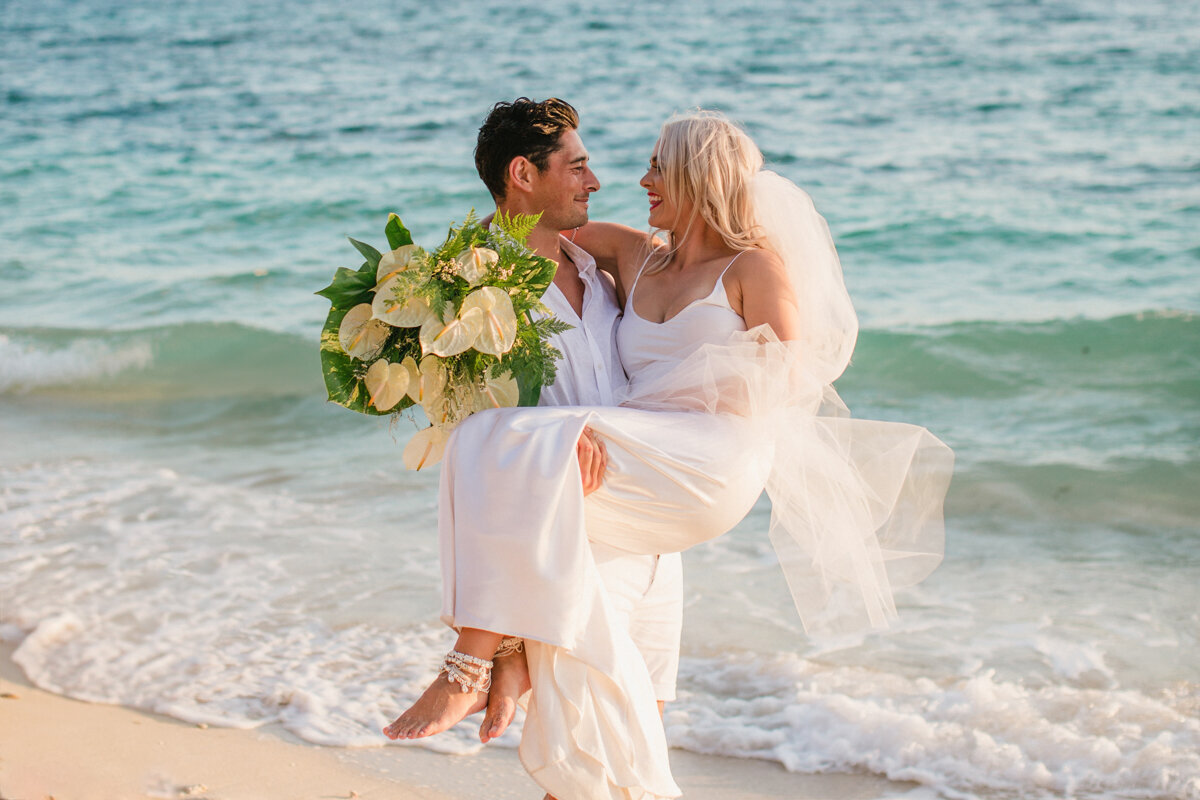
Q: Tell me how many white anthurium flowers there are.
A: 11